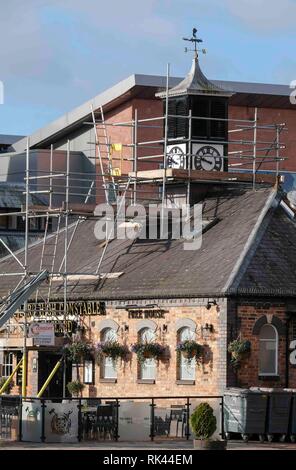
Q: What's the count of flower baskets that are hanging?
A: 5